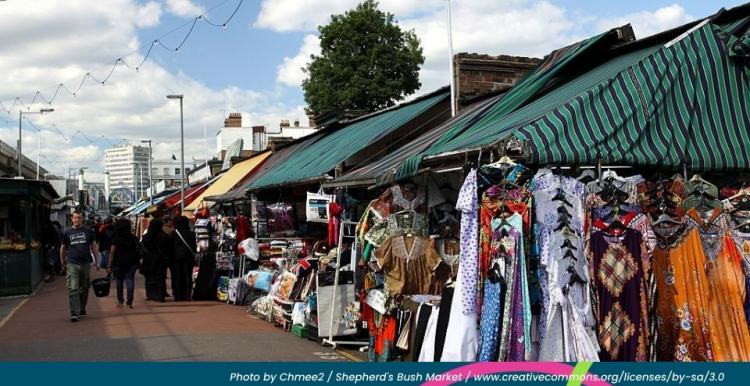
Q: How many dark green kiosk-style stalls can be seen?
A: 1